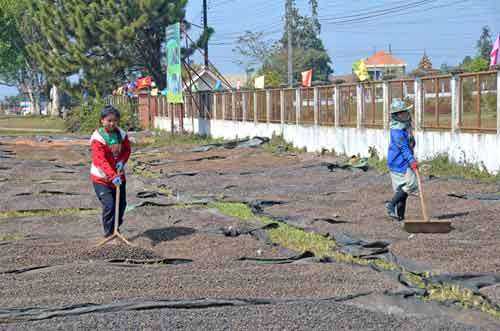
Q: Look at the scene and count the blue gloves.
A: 2